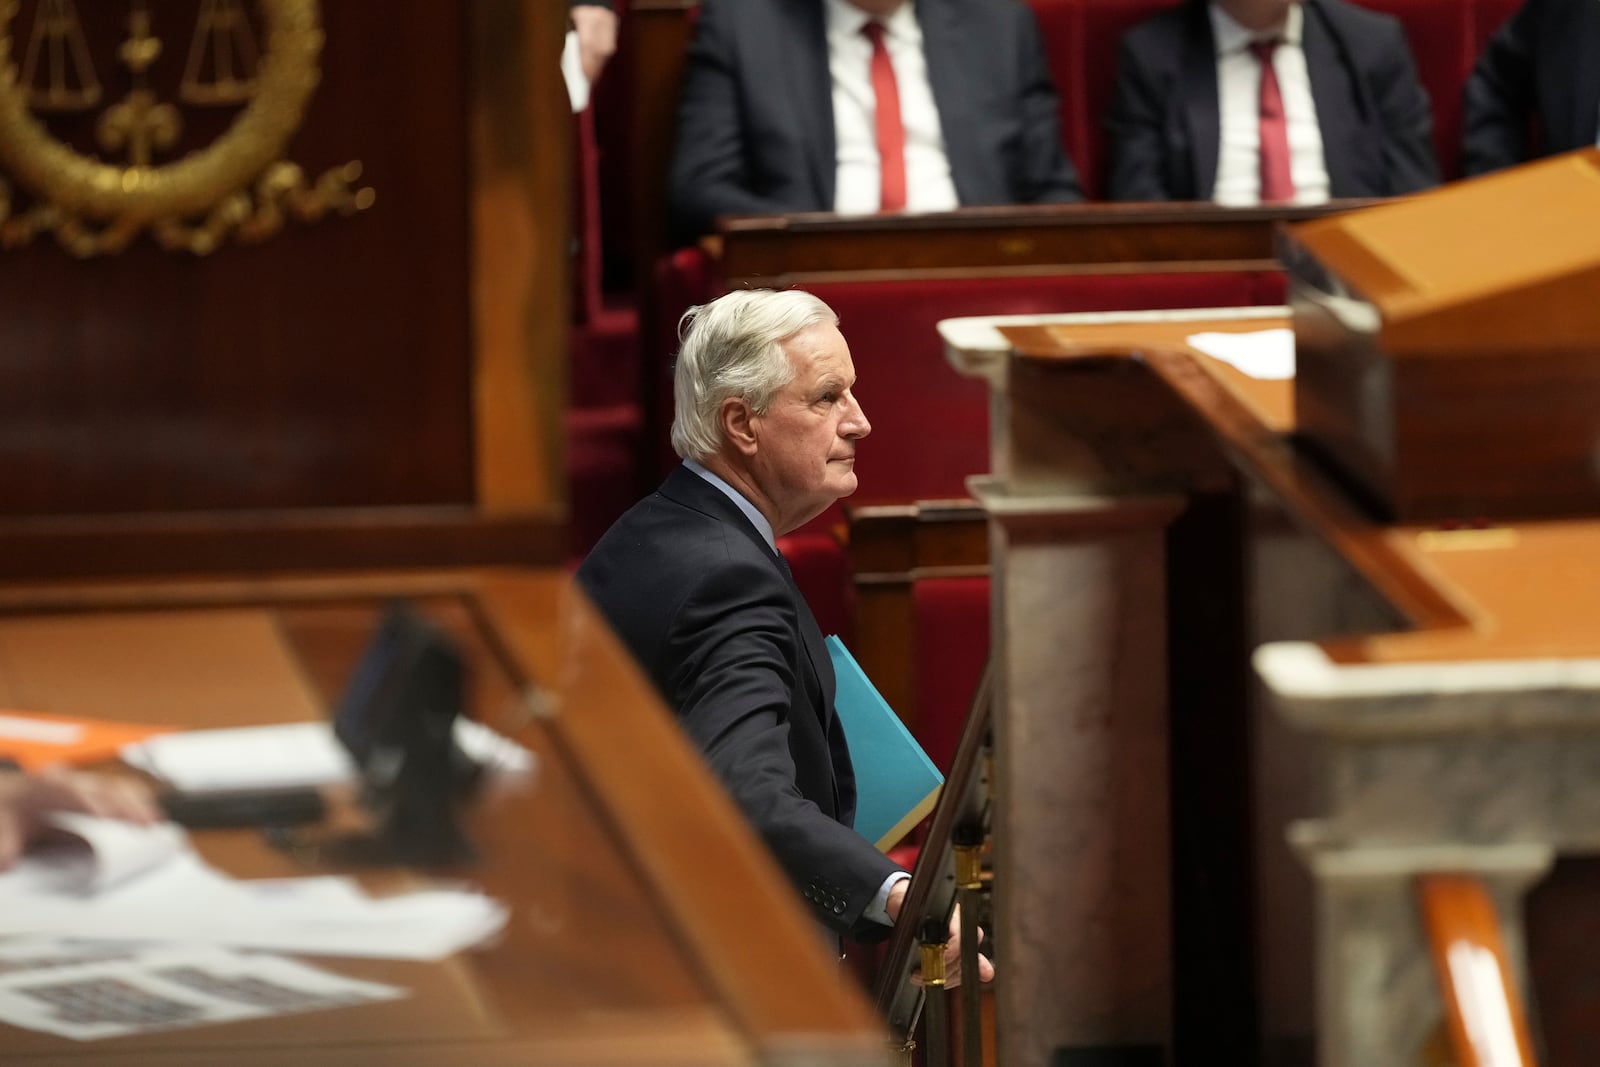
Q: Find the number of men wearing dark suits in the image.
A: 4